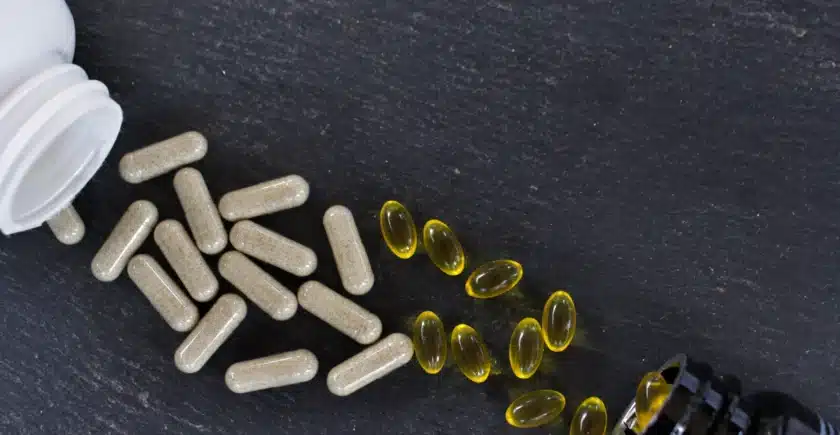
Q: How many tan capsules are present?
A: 14